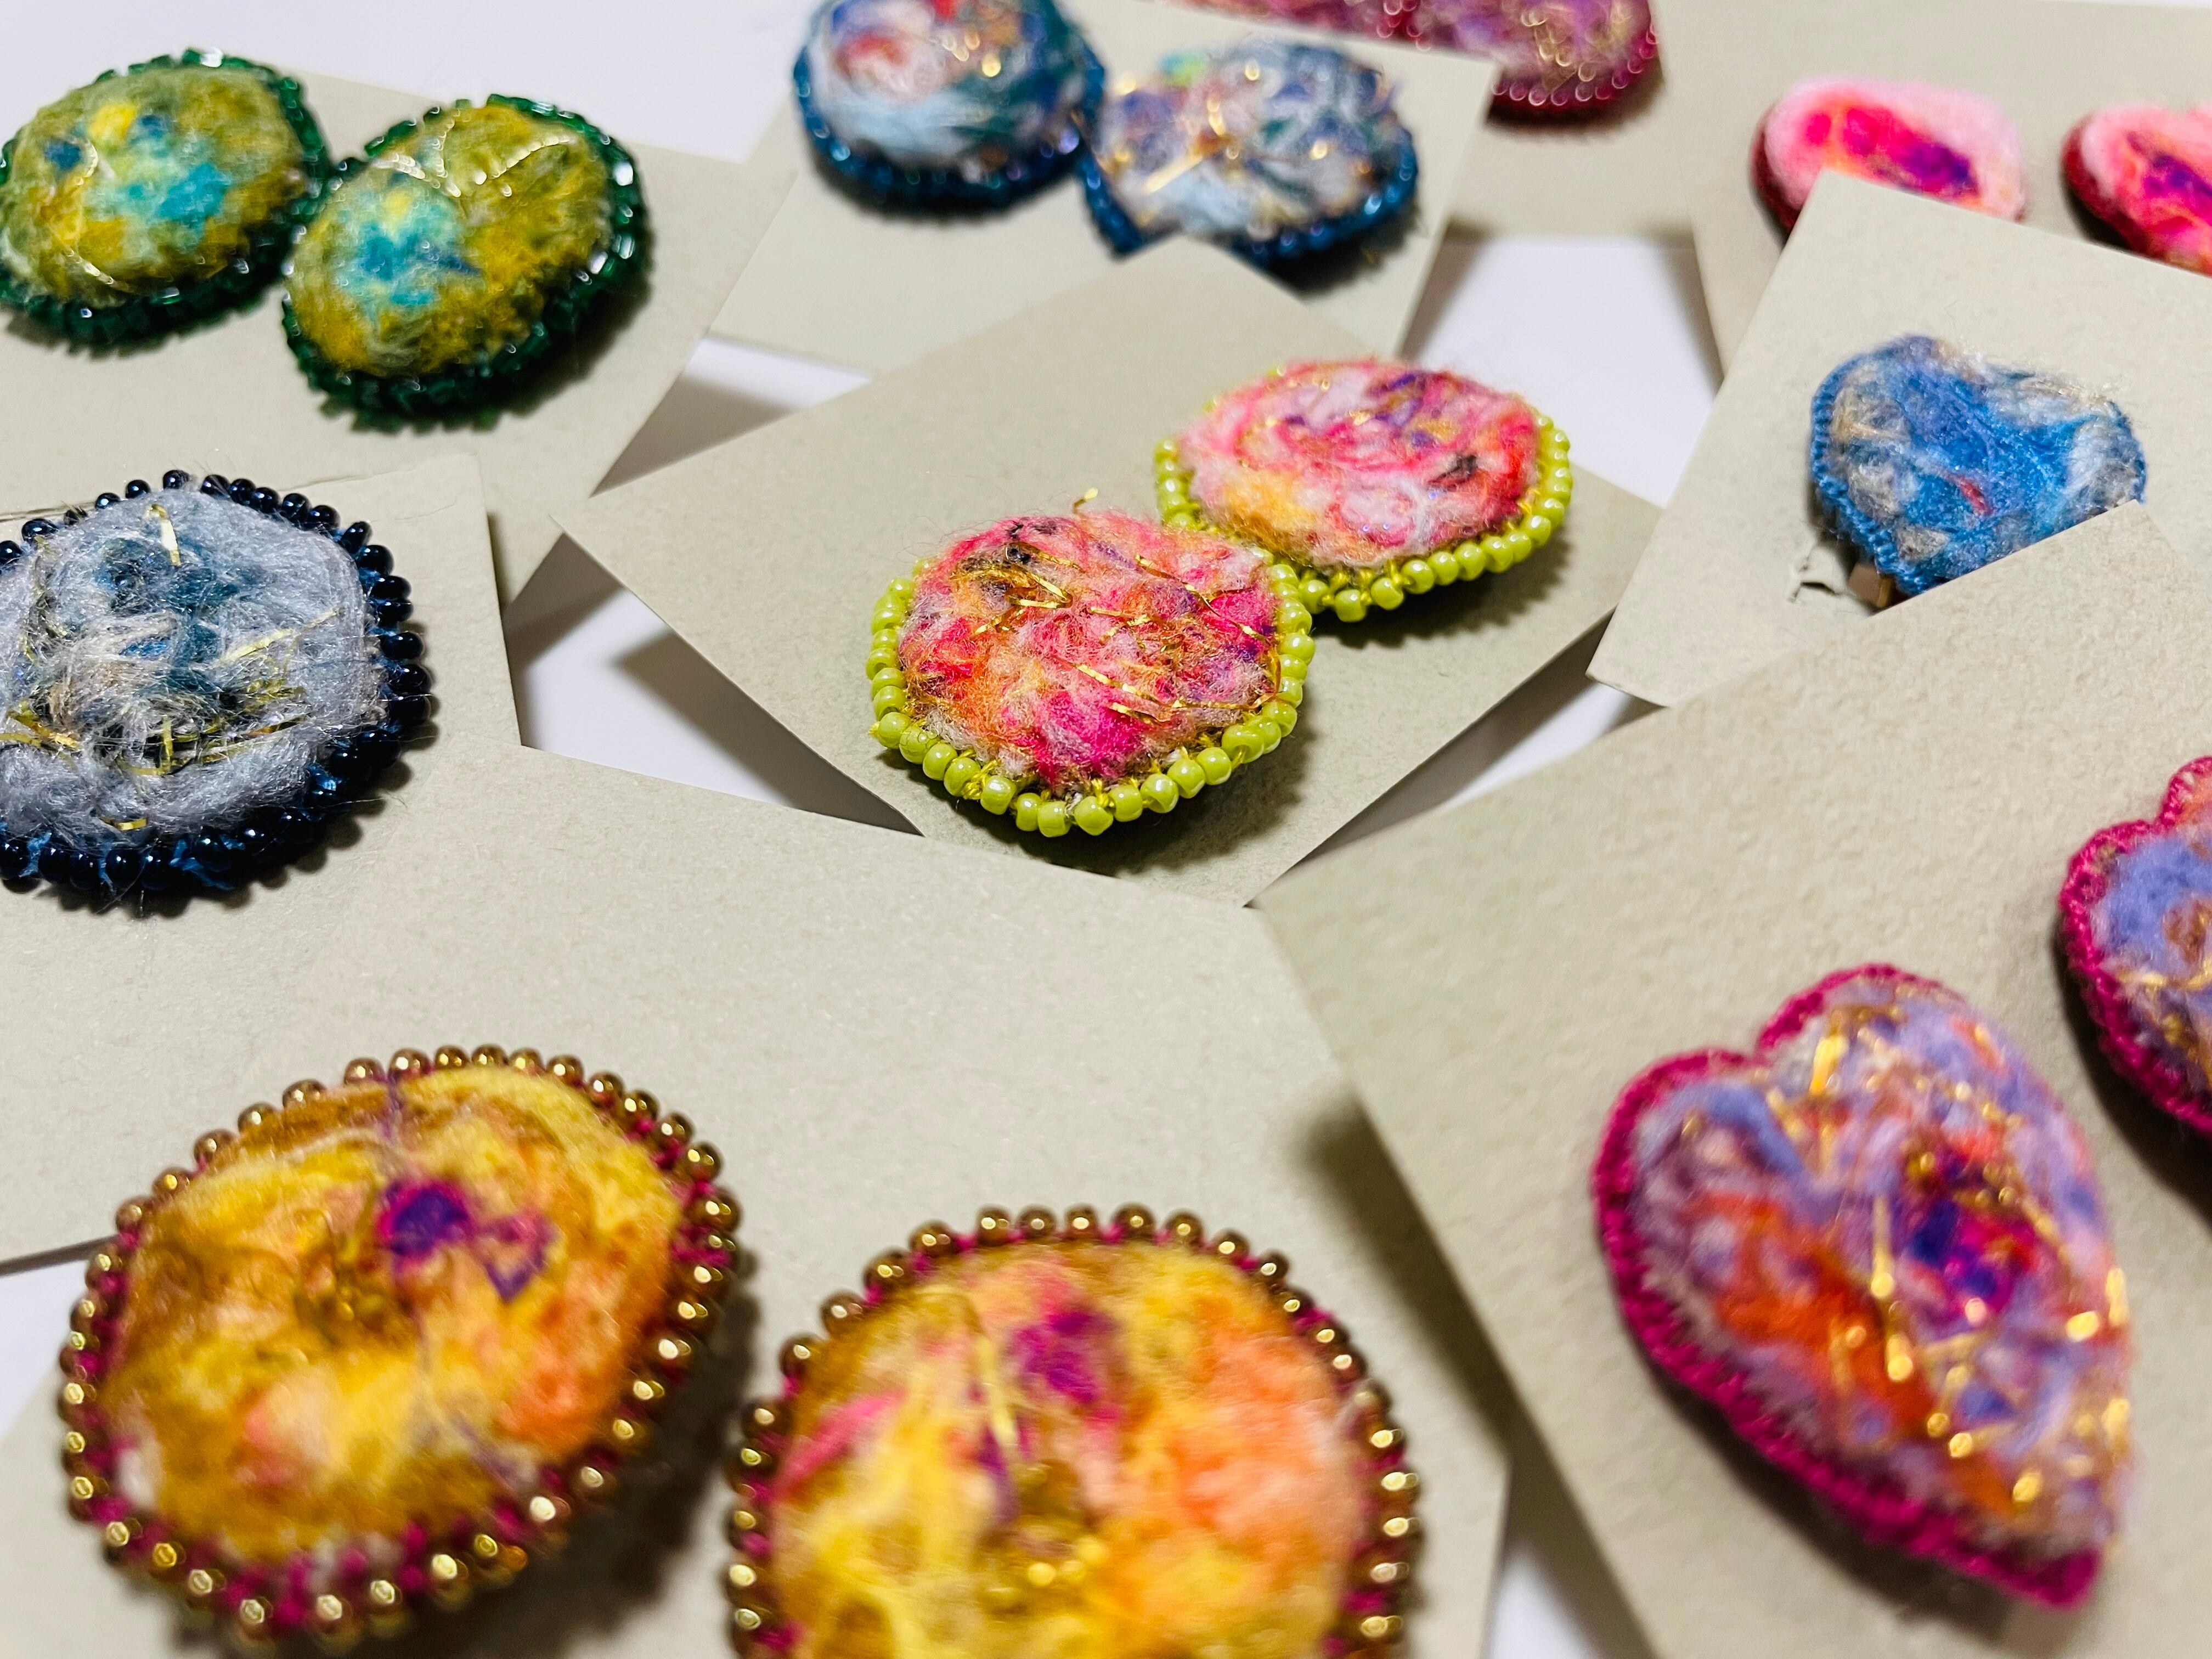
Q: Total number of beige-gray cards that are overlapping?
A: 9